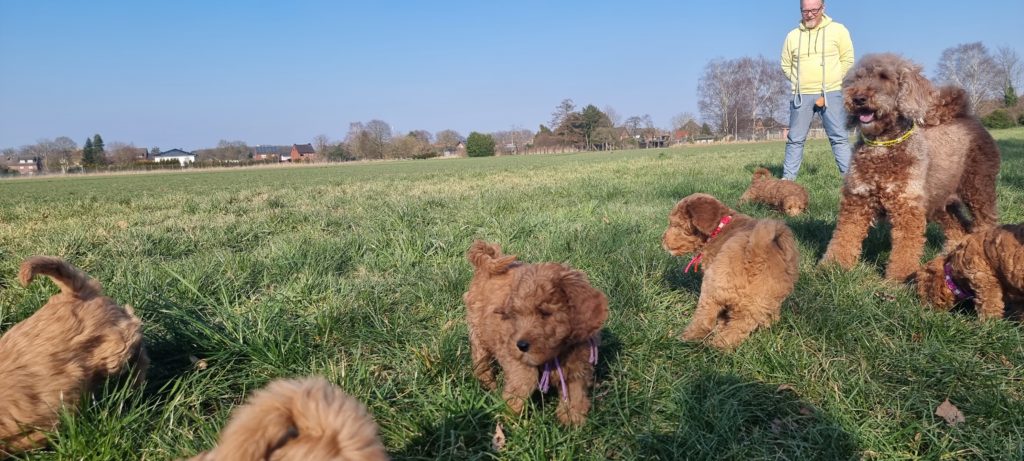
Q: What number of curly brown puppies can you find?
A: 6